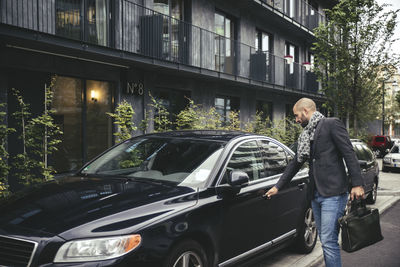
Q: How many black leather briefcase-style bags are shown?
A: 1